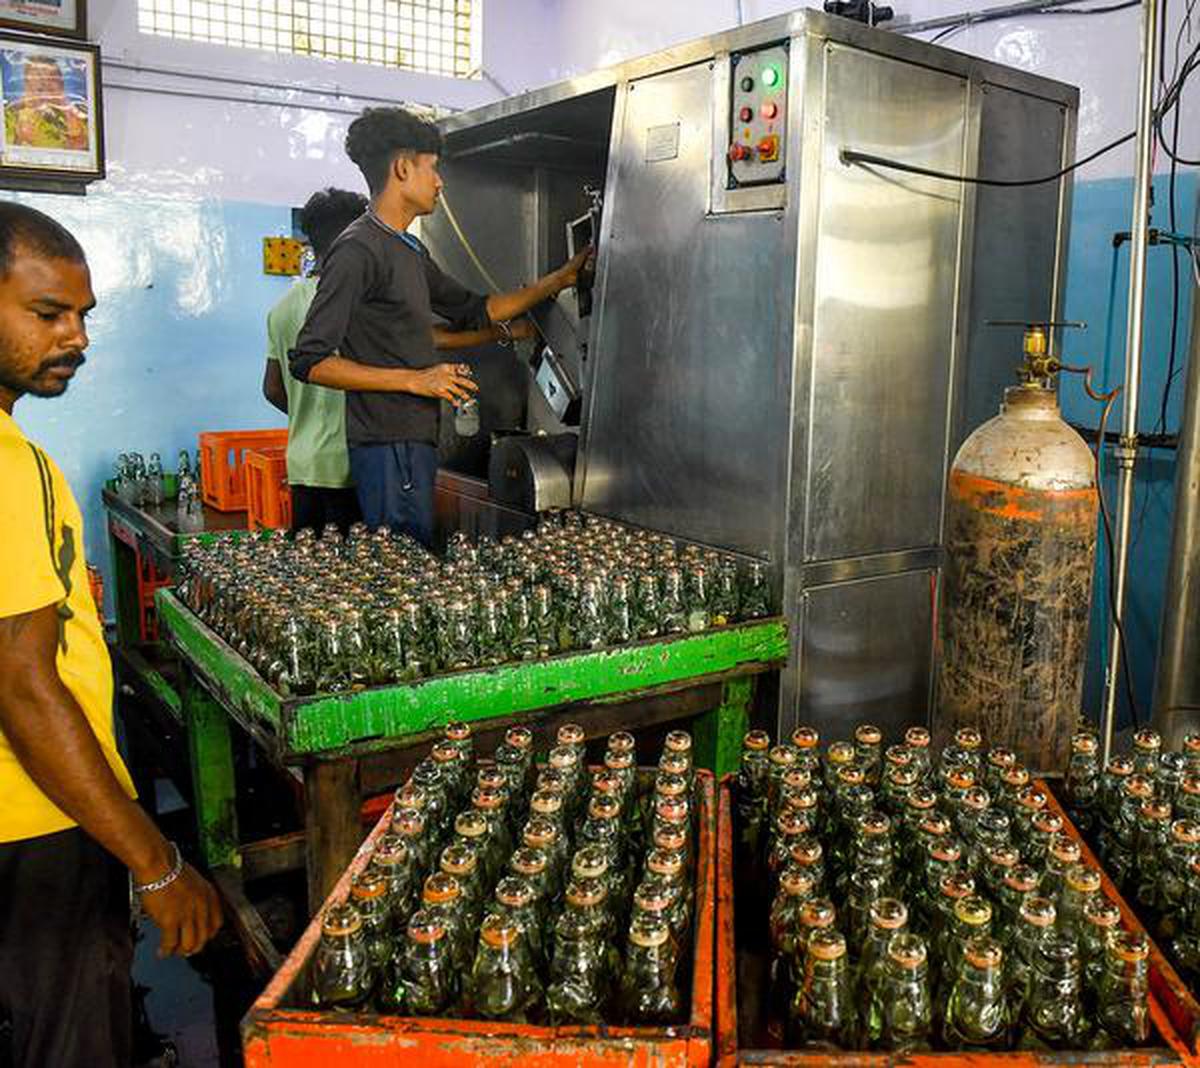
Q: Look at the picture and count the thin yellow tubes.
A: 1